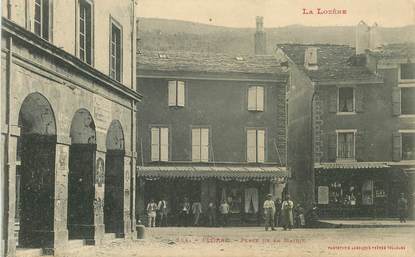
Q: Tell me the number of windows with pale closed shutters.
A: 5